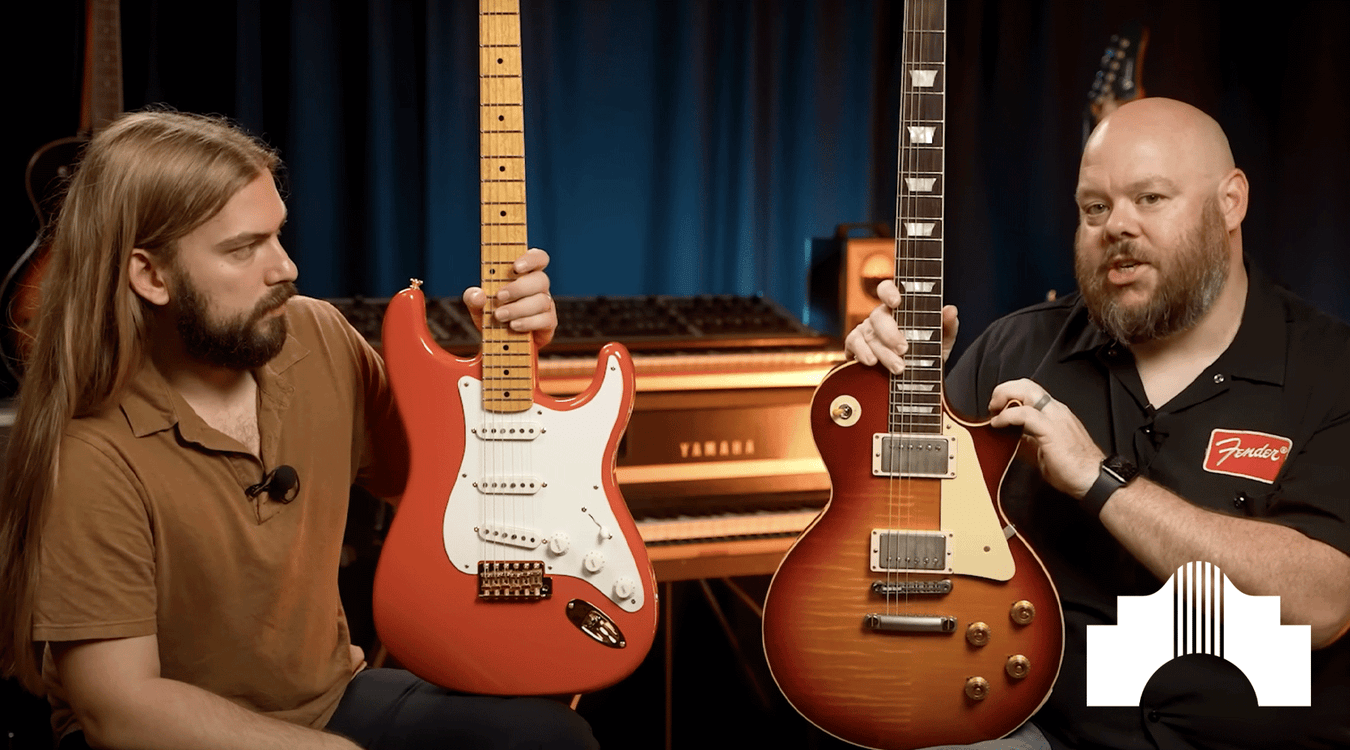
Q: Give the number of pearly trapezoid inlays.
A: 9